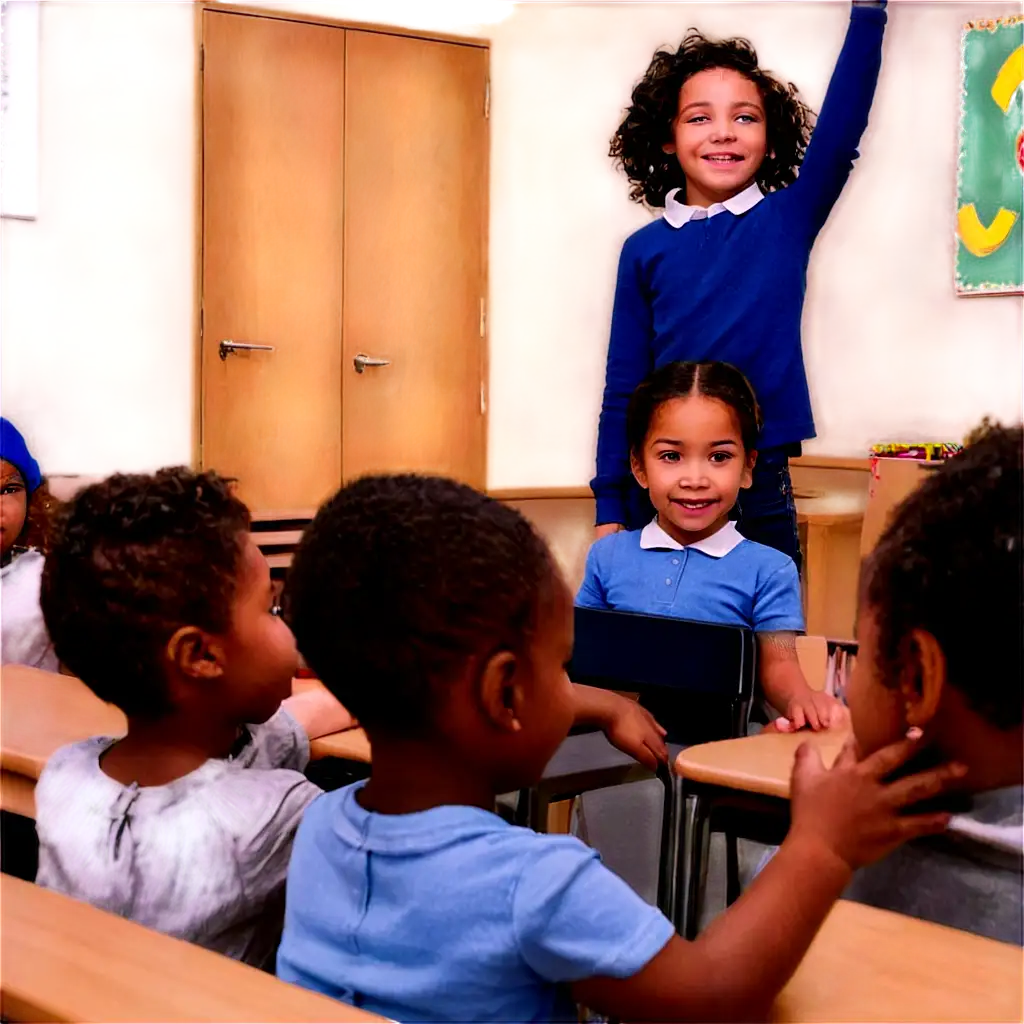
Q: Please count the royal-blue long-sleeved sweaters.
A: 1